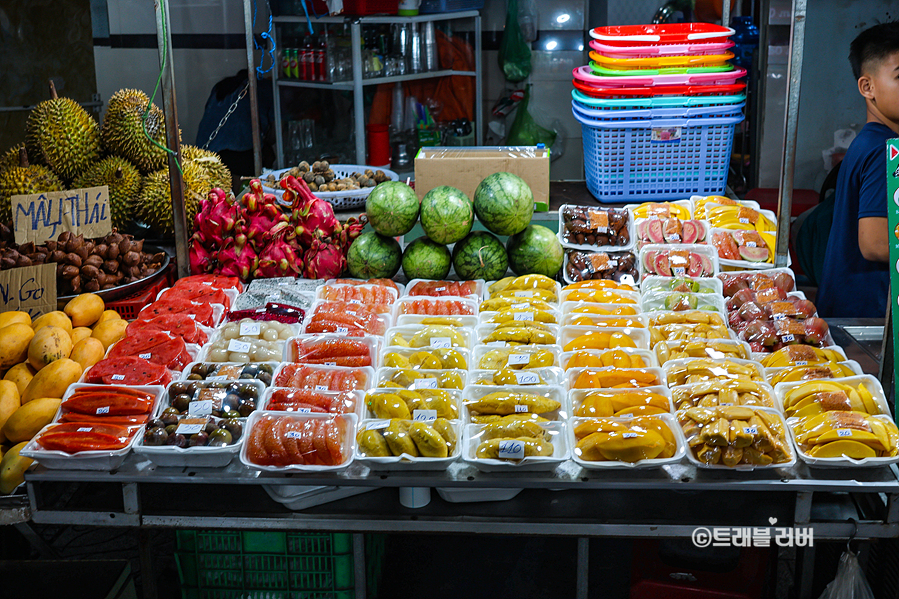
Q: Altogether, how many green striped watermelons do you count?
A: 7